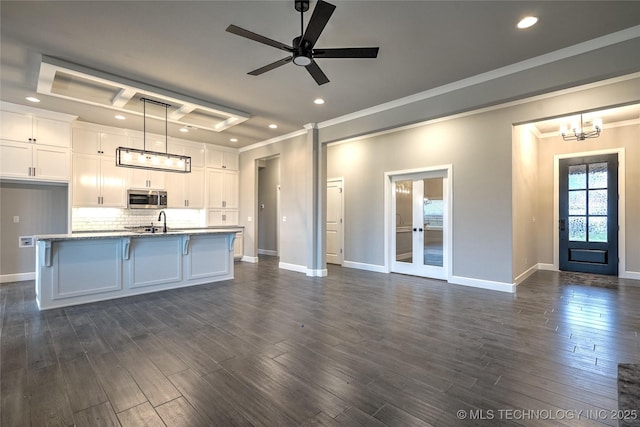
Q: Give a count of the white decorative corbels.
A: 4